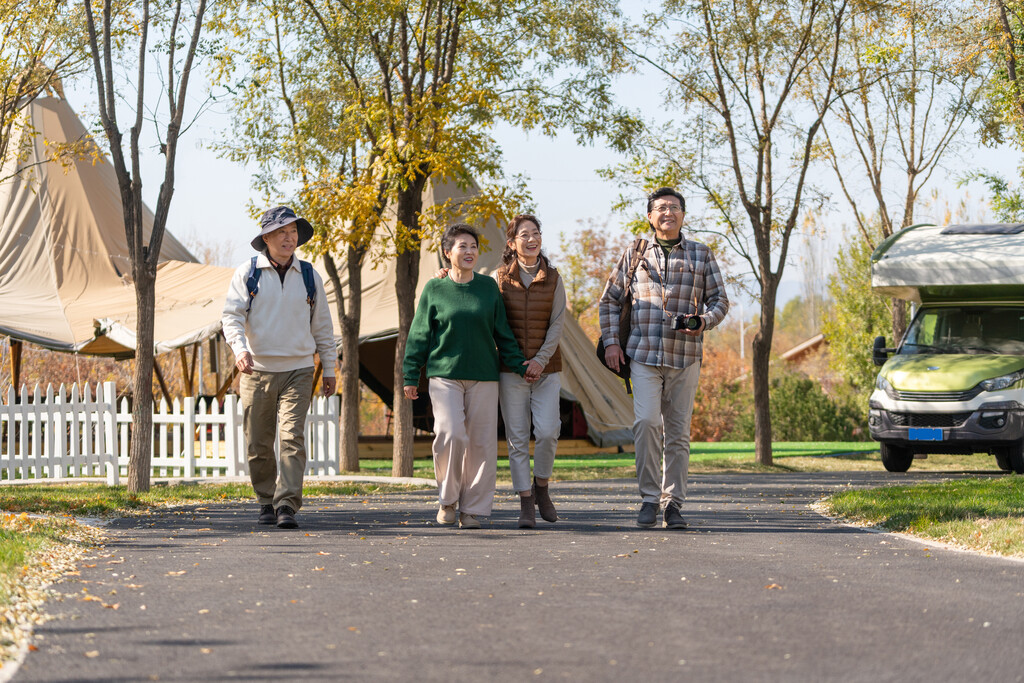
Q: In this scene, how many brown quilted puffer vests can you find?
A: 1